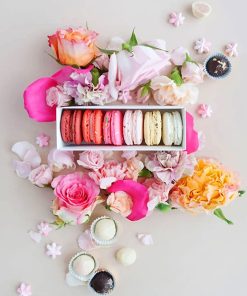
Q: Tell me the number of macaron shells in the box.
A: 12